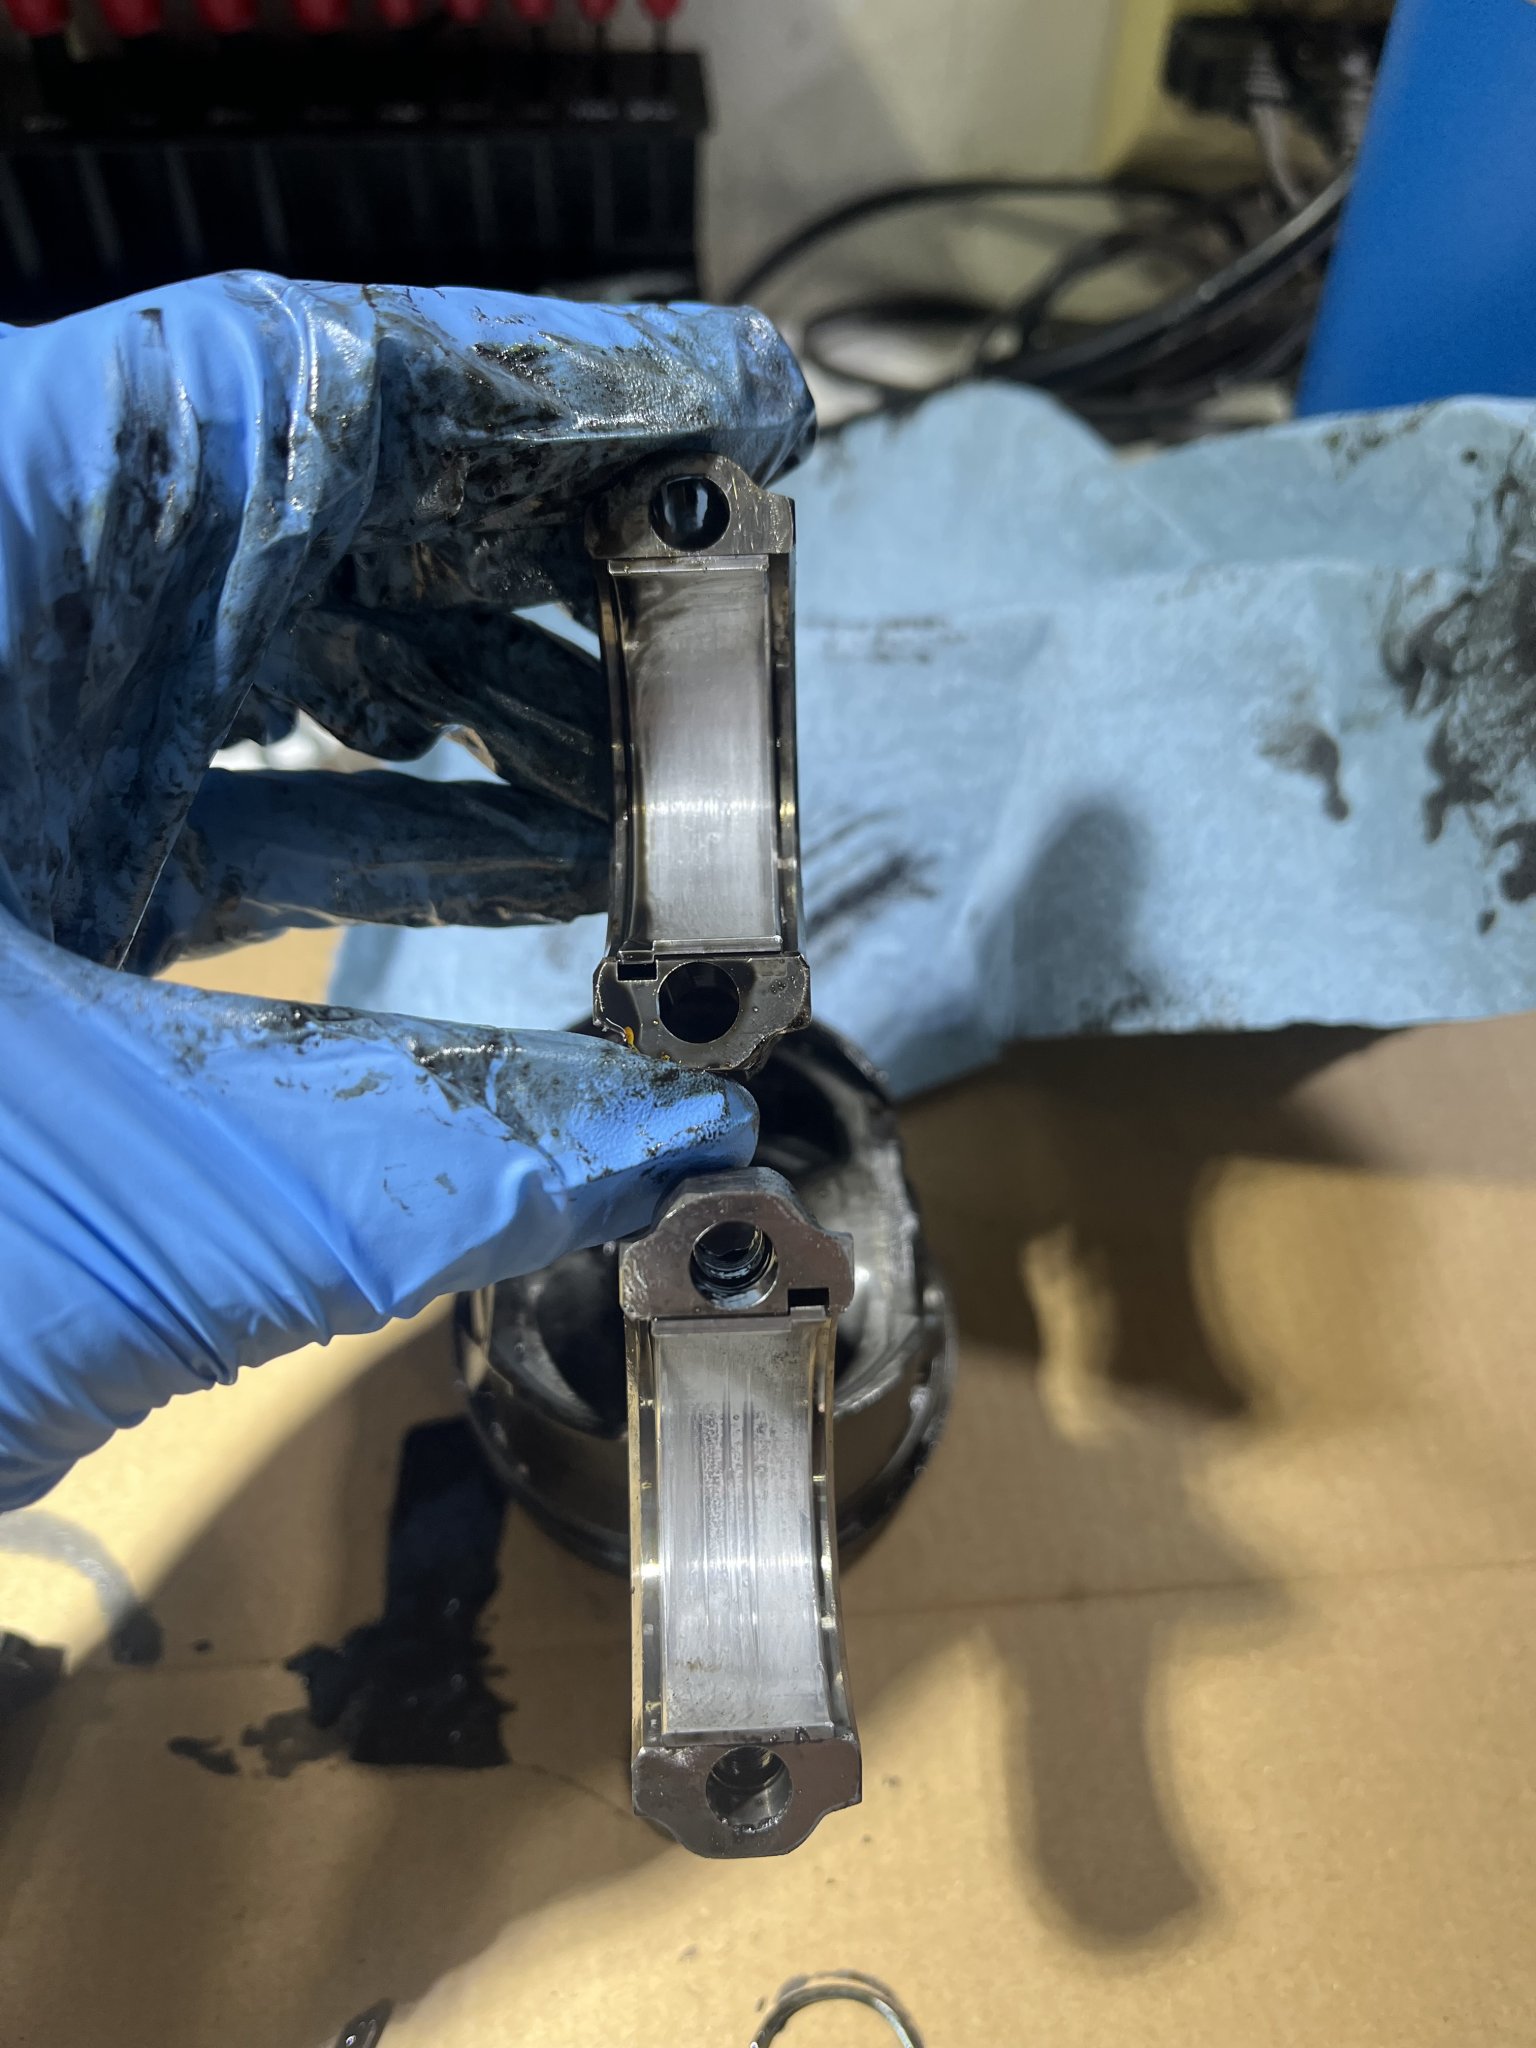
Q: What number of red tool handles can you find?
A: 9